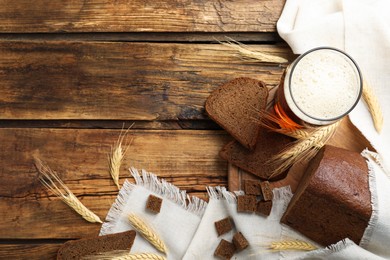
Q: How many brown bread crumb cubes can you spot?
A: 8